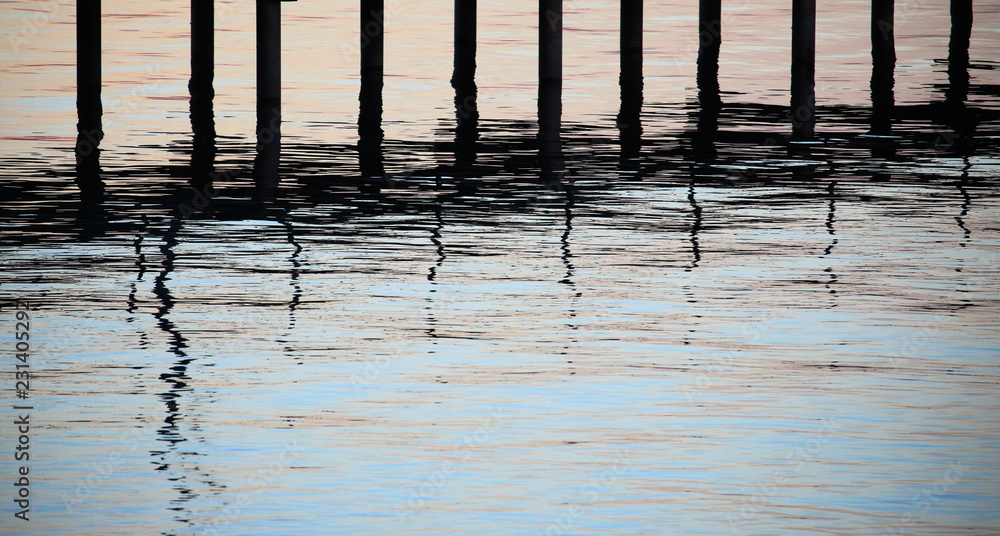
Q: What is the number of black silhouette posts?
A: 11